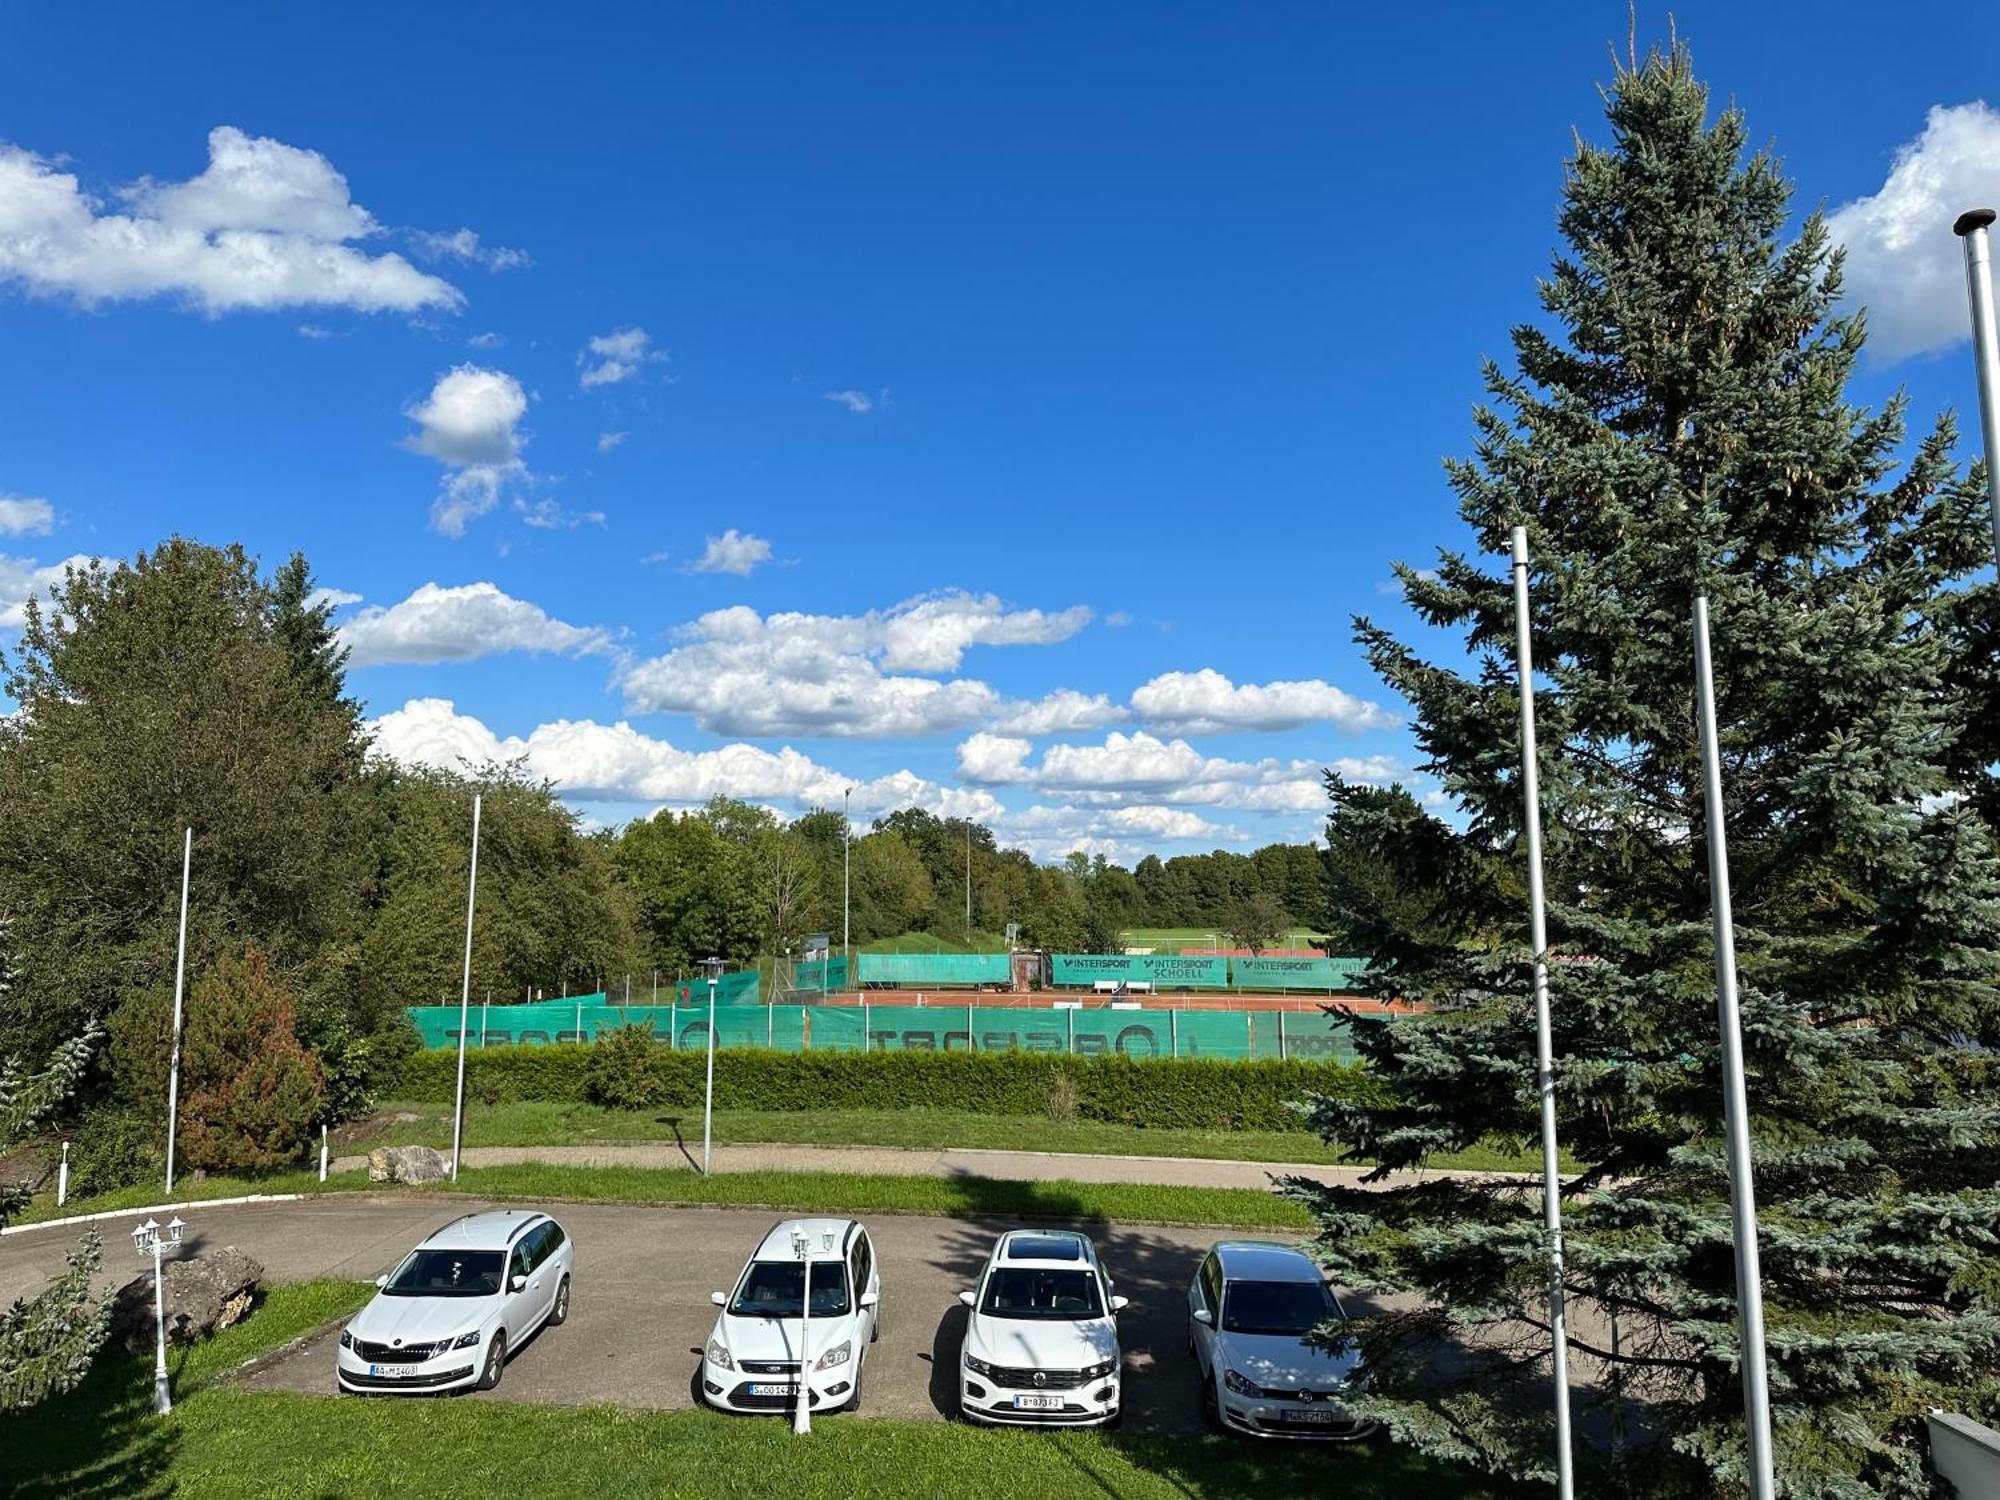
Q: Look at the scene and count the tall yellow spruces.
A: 0